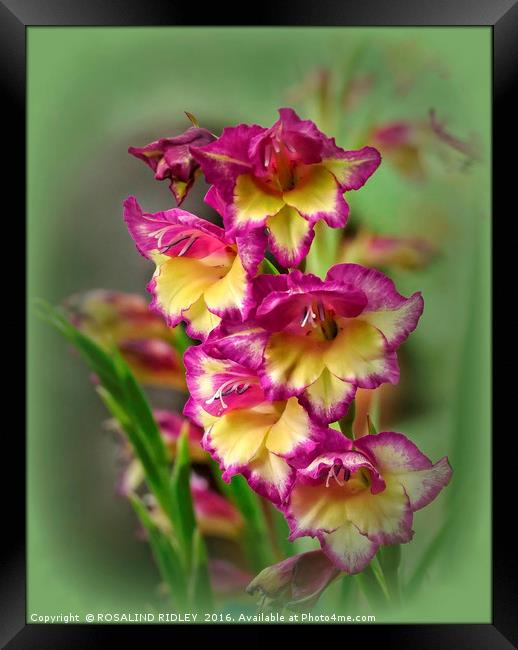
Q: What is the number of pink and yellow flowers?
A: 5